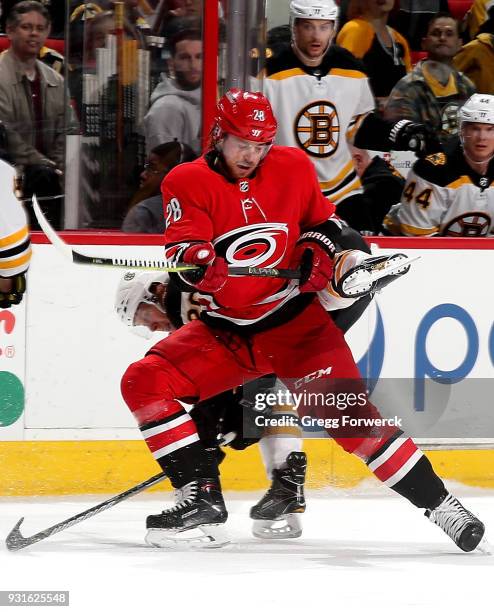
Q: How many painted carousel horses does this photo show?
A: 0